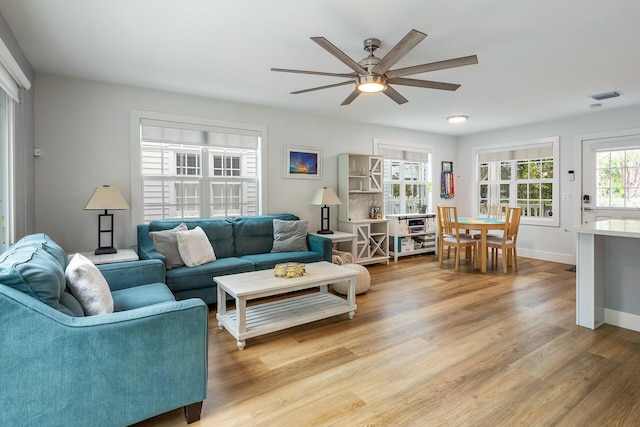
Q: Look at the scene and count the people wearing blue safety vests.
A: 0